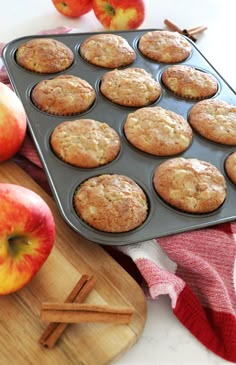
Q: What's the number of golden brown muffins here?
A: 12